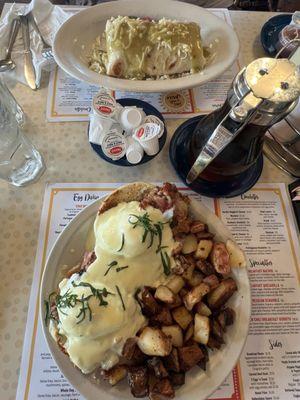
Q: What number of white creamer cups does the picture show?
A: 6